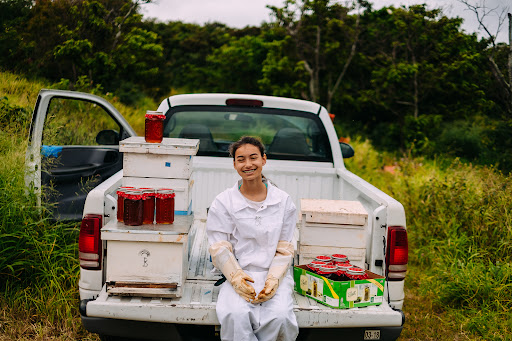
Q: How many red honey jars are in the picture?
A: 11